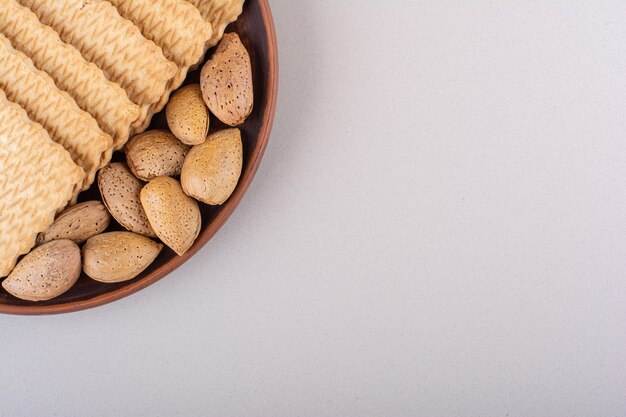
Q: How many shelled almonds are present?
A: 9